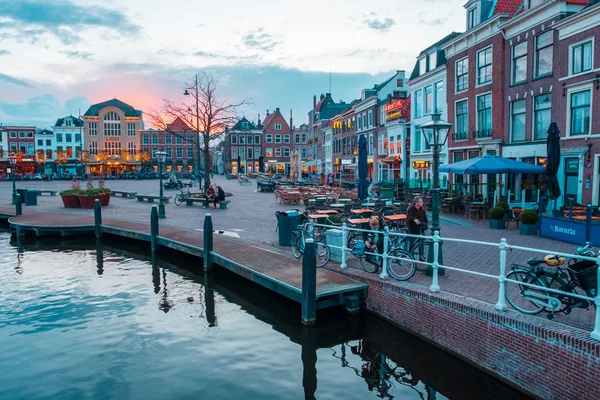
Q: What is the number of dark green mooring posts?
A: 5